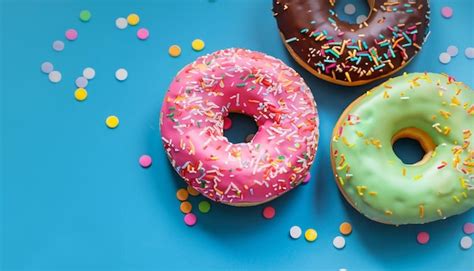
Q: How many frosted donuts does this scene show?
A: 3